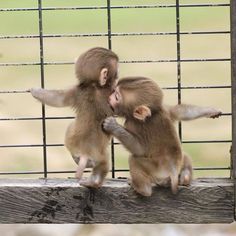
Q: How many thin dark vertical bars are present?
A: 3